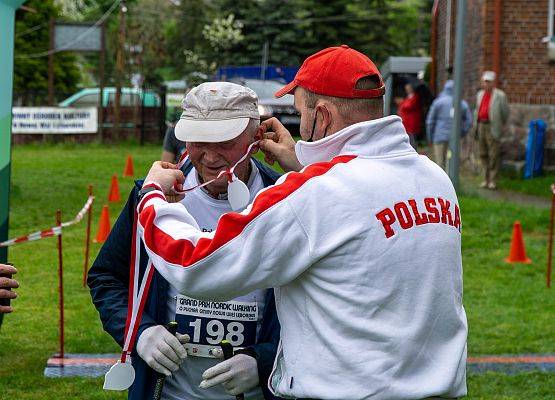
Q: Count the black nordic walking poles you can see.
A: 2